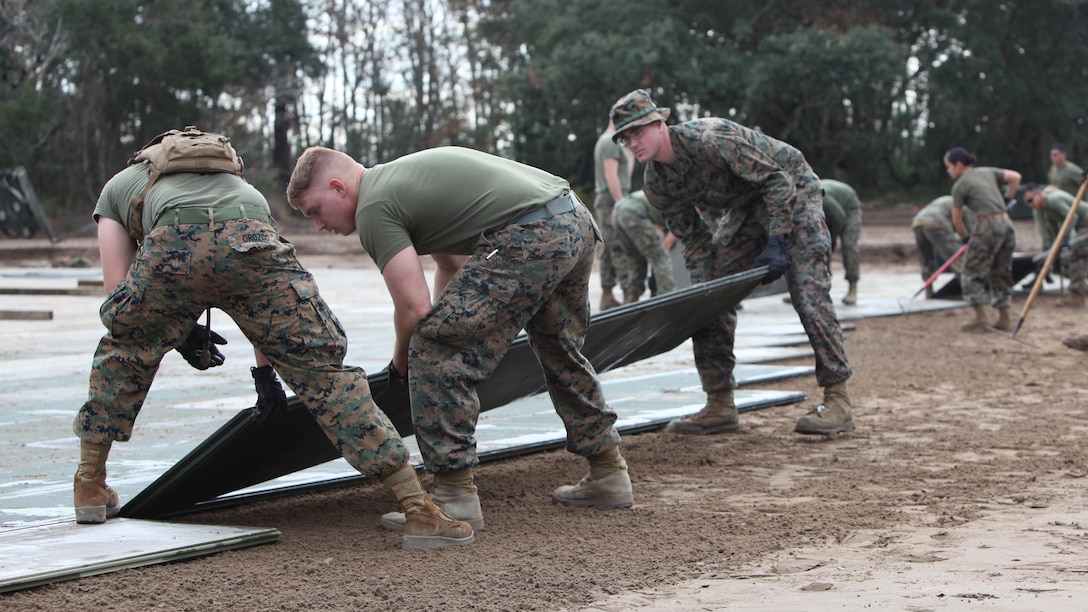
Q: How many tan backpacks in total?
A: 1